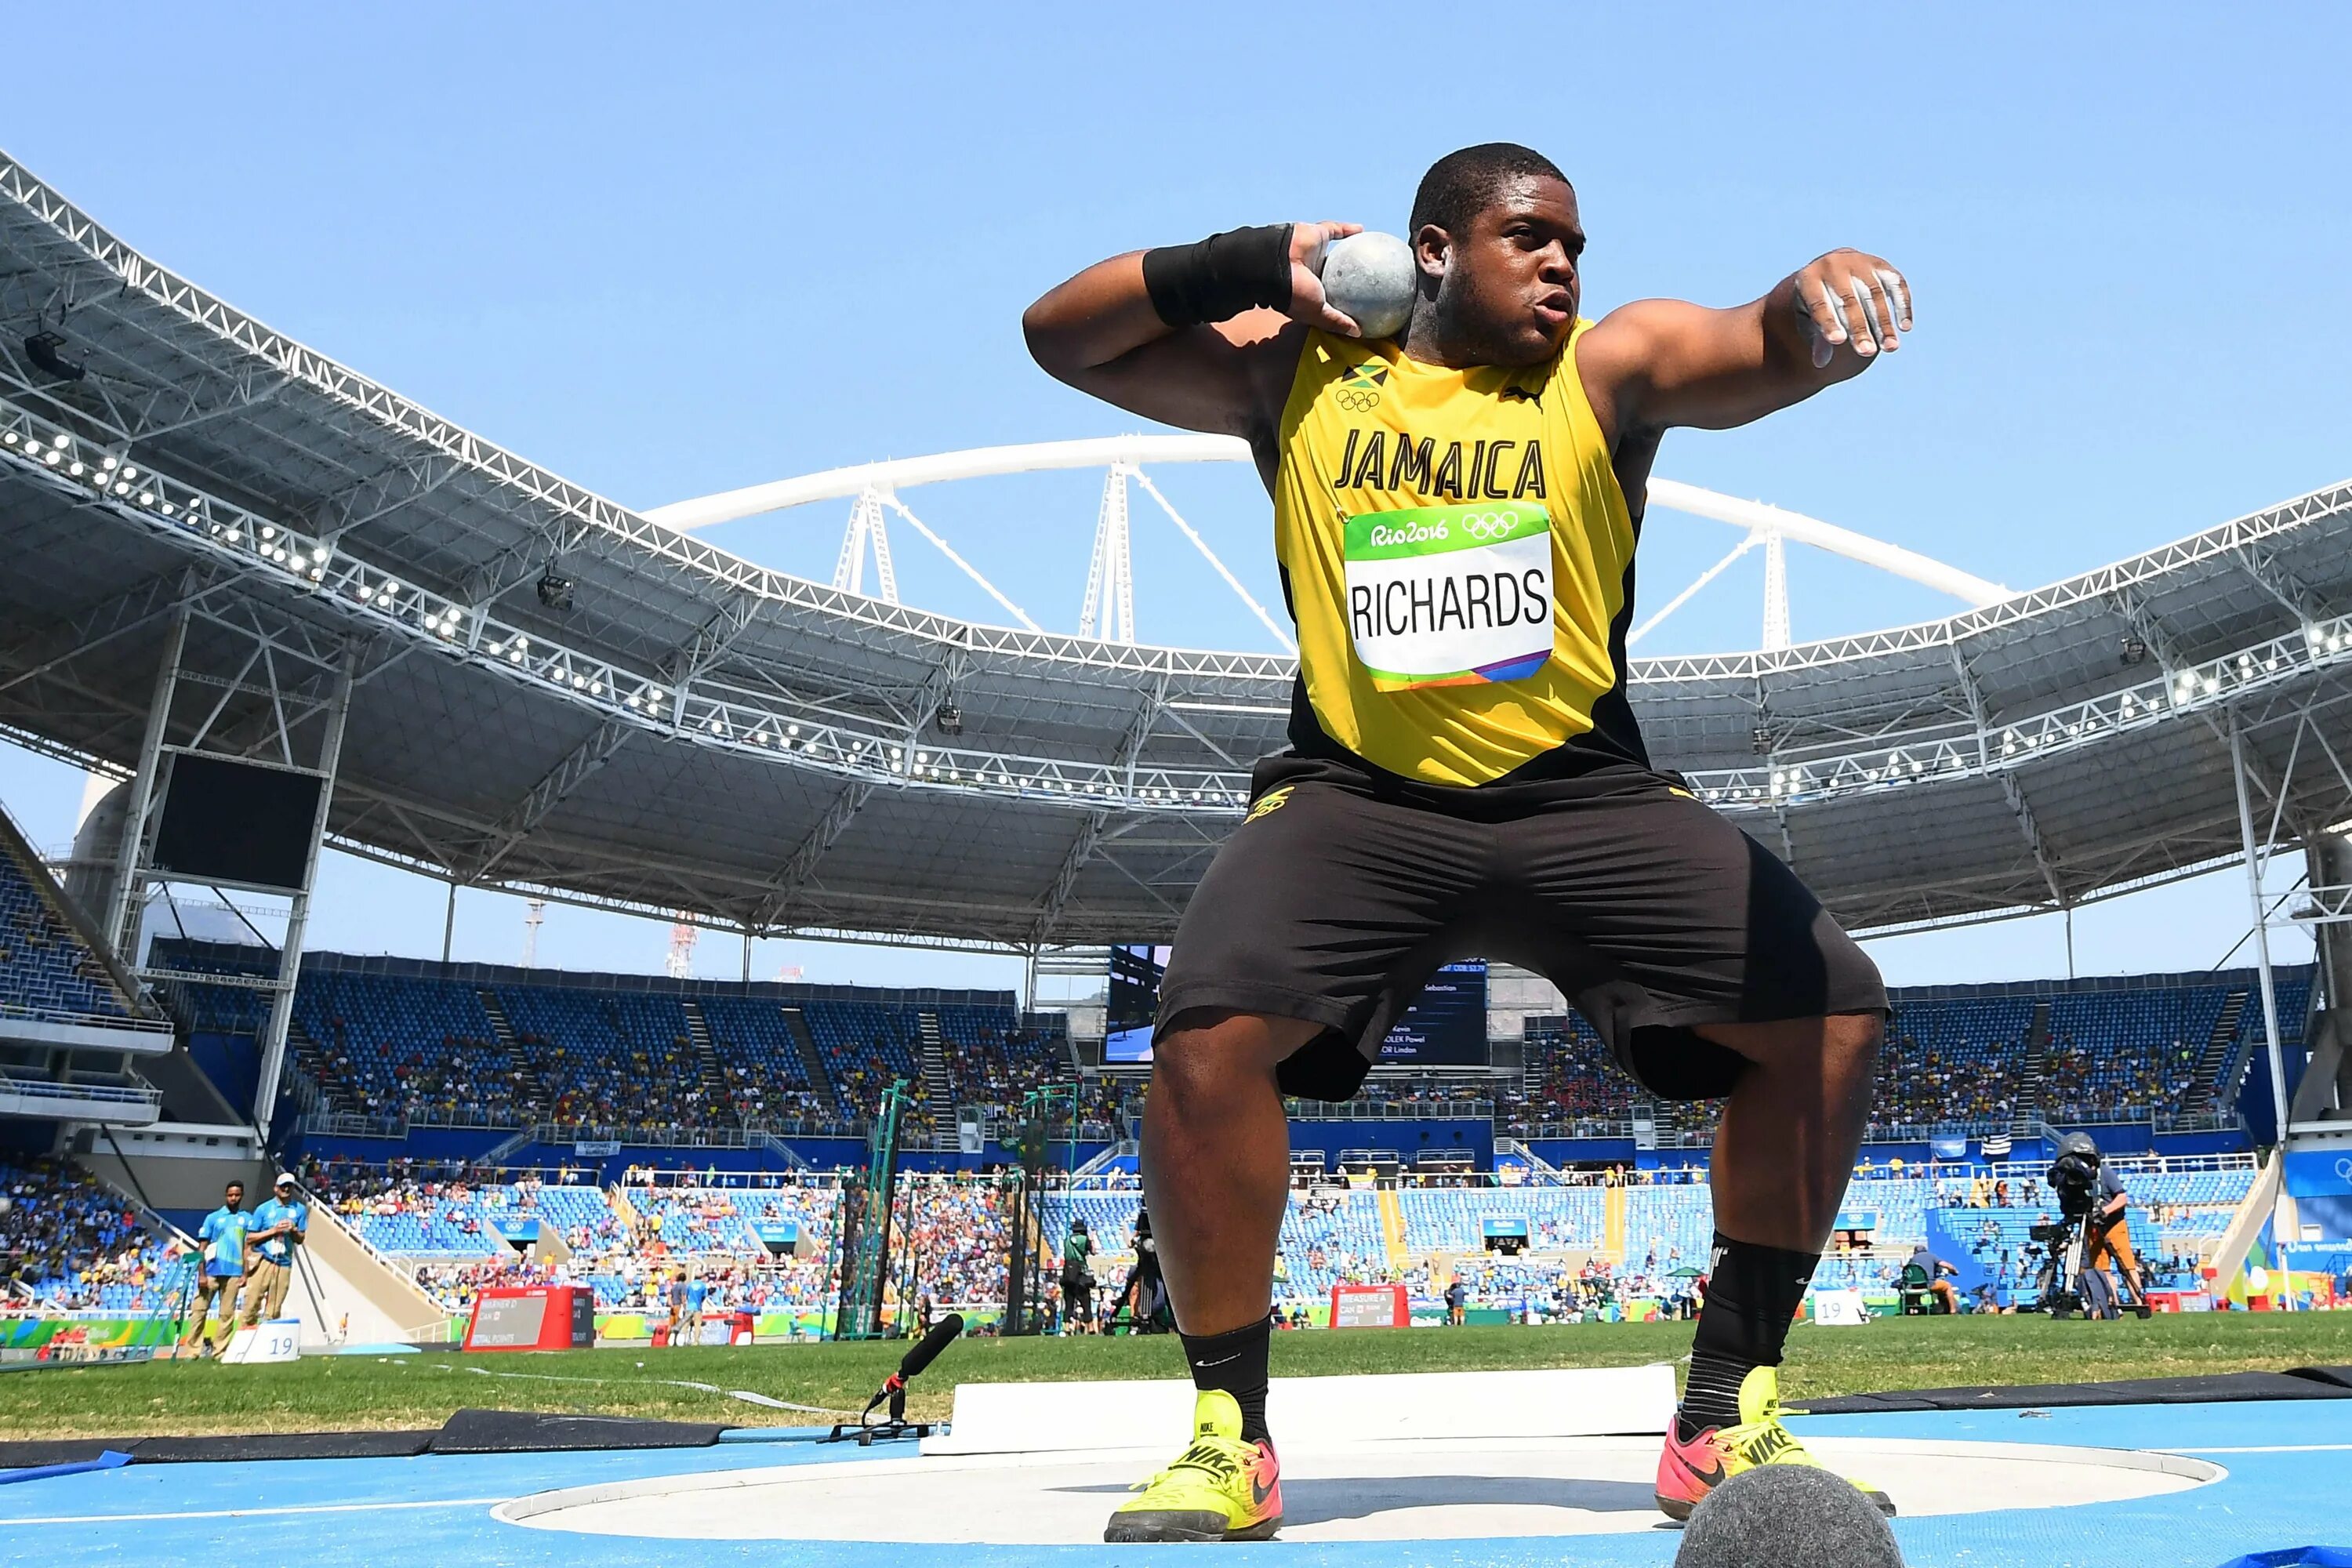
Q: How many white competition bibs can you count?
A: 1